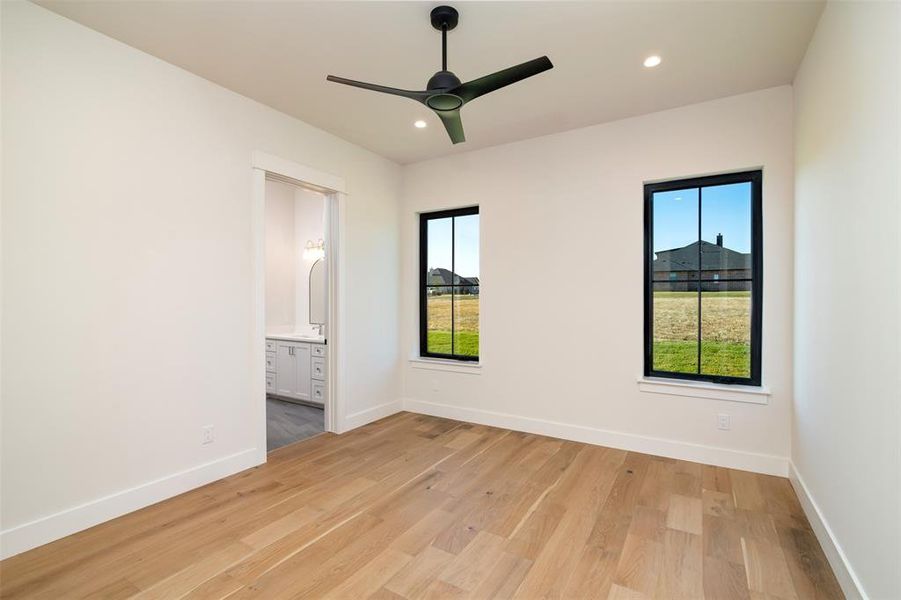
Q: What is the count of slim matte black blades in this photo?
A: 3